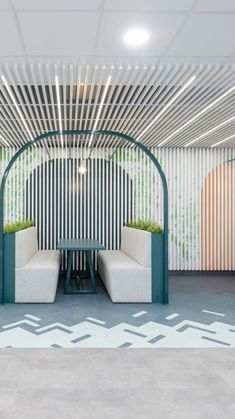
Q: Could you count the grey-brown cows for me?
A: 0